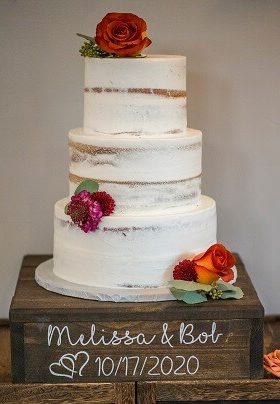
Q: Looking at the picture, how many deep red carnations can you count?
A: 2